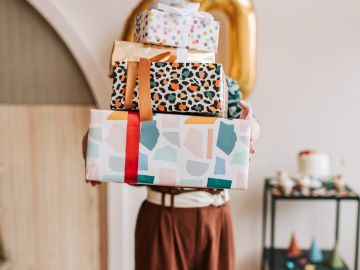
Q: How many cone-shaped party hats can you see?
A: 3